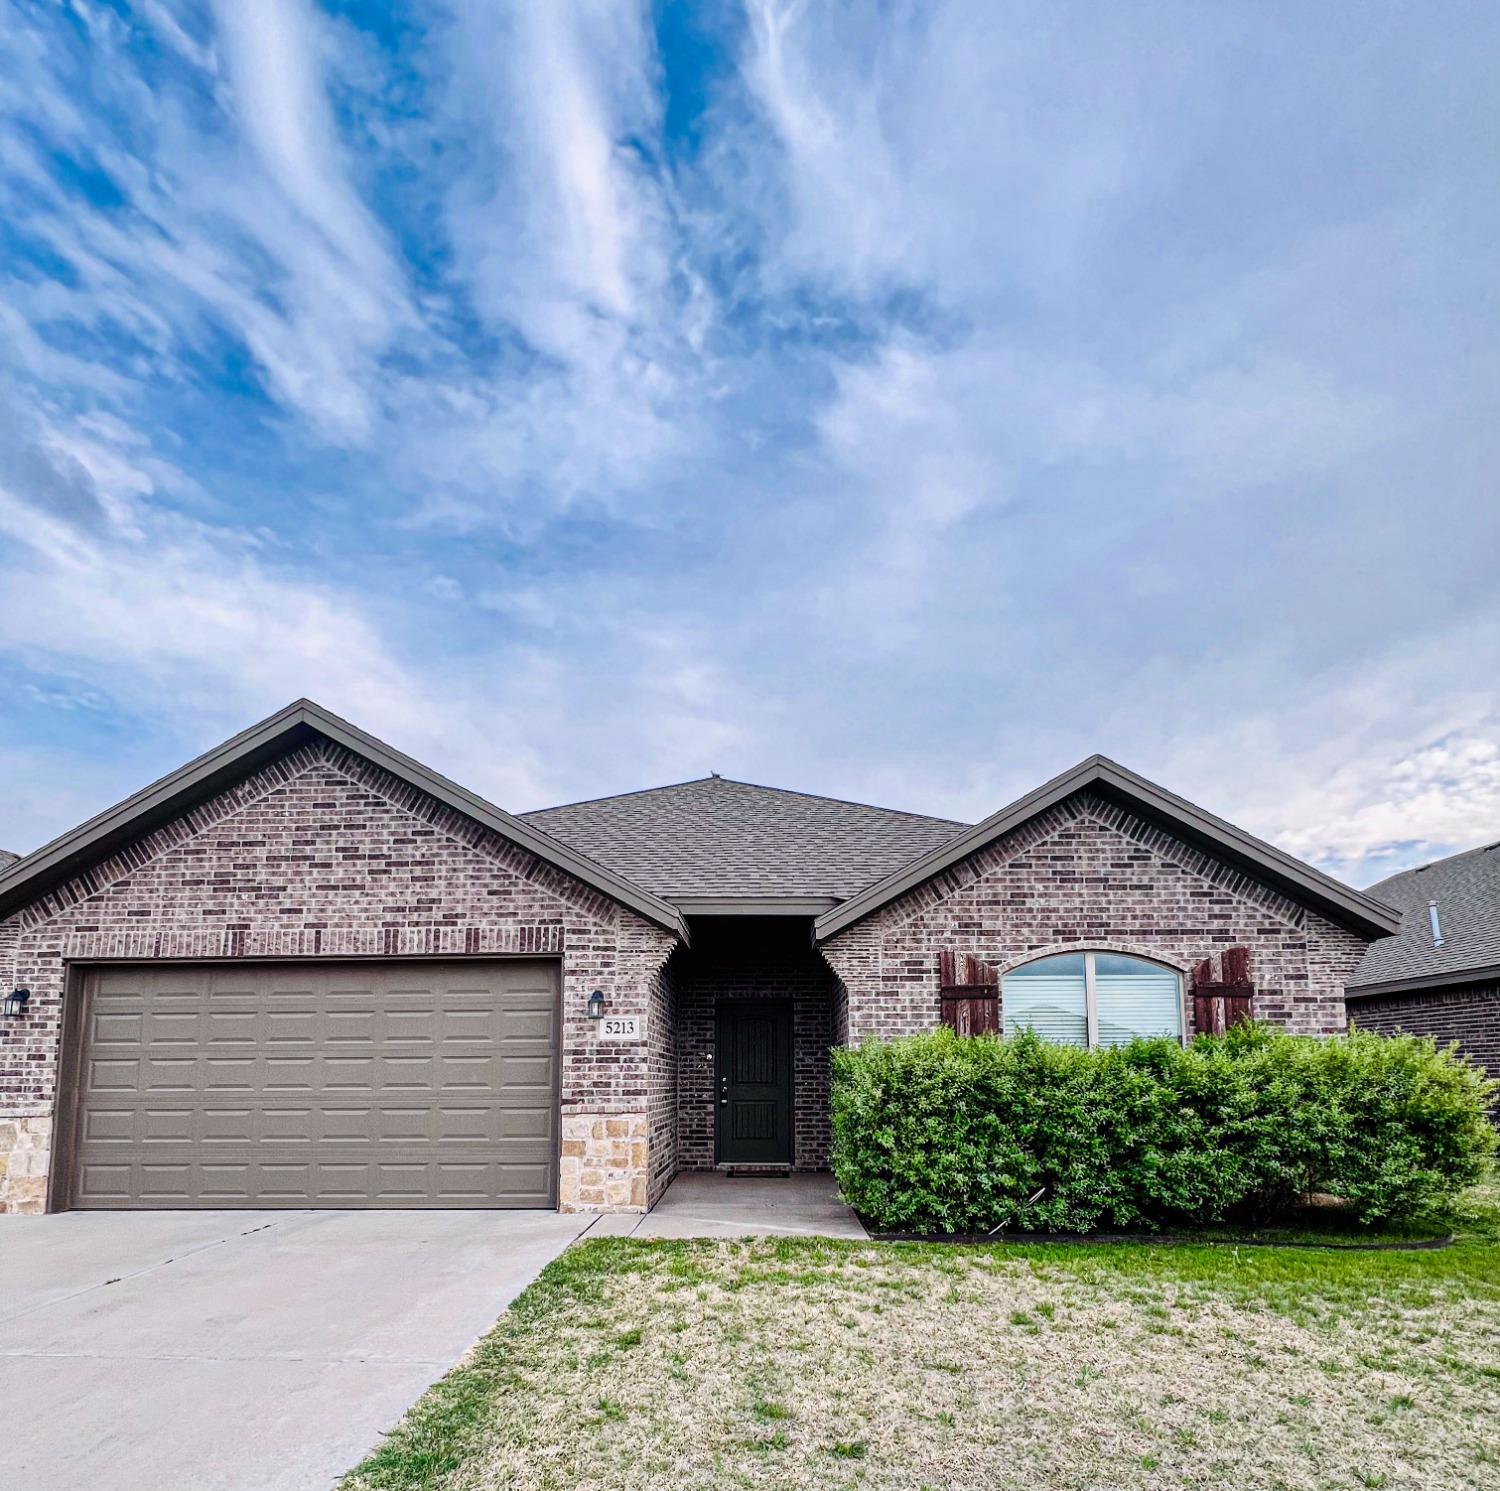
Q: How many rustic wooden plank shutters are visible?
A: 2